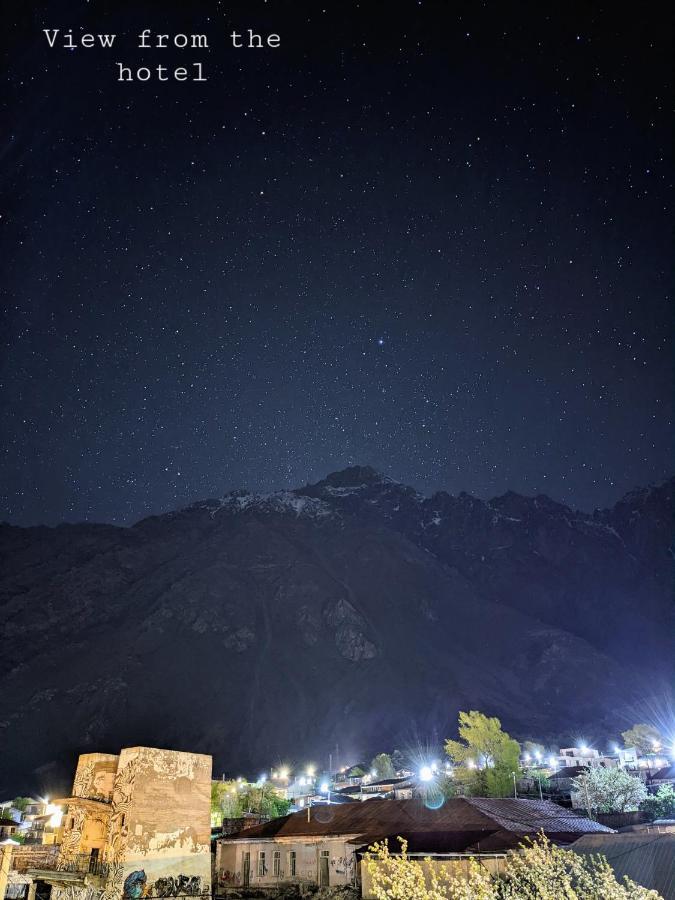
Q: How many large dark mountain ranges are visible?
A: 1